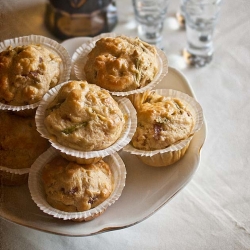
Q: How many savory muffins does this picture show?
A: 6